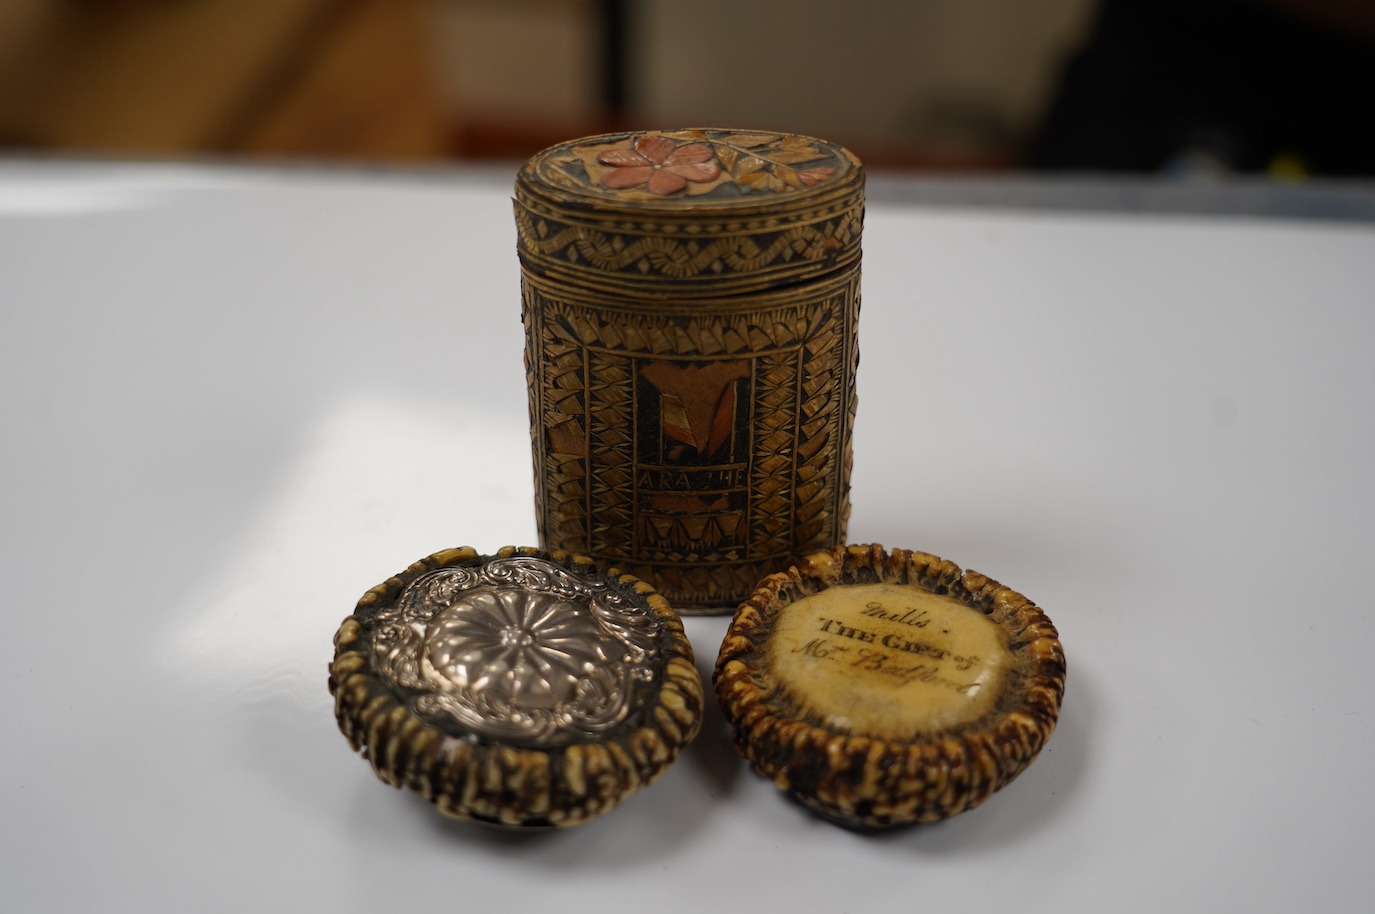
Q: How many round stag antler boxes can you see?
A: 2